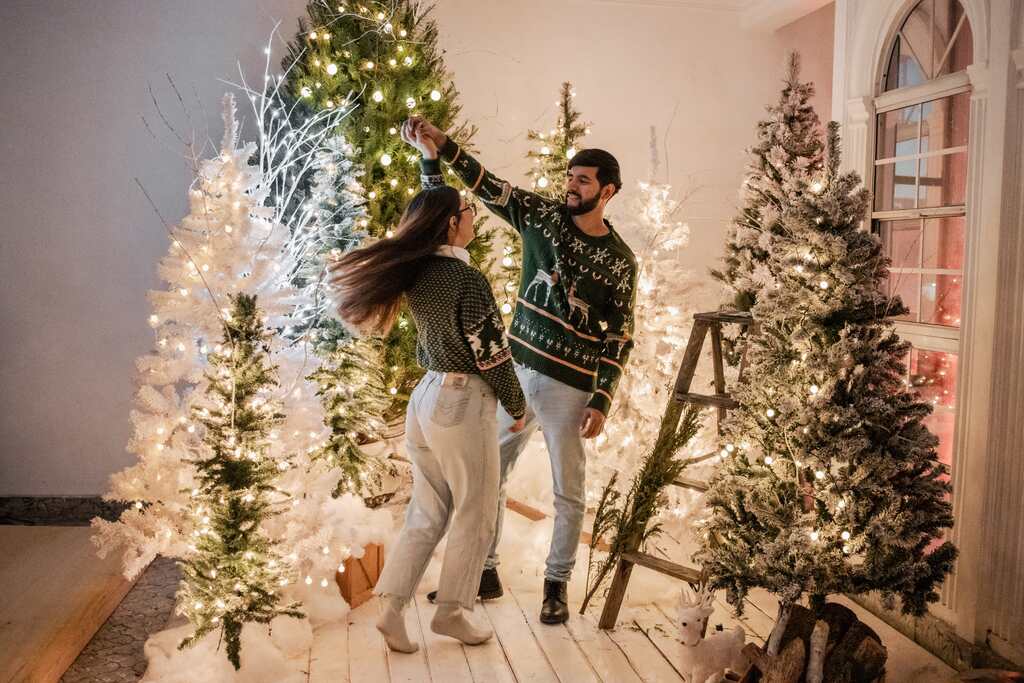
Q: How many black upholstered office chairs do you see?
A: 0